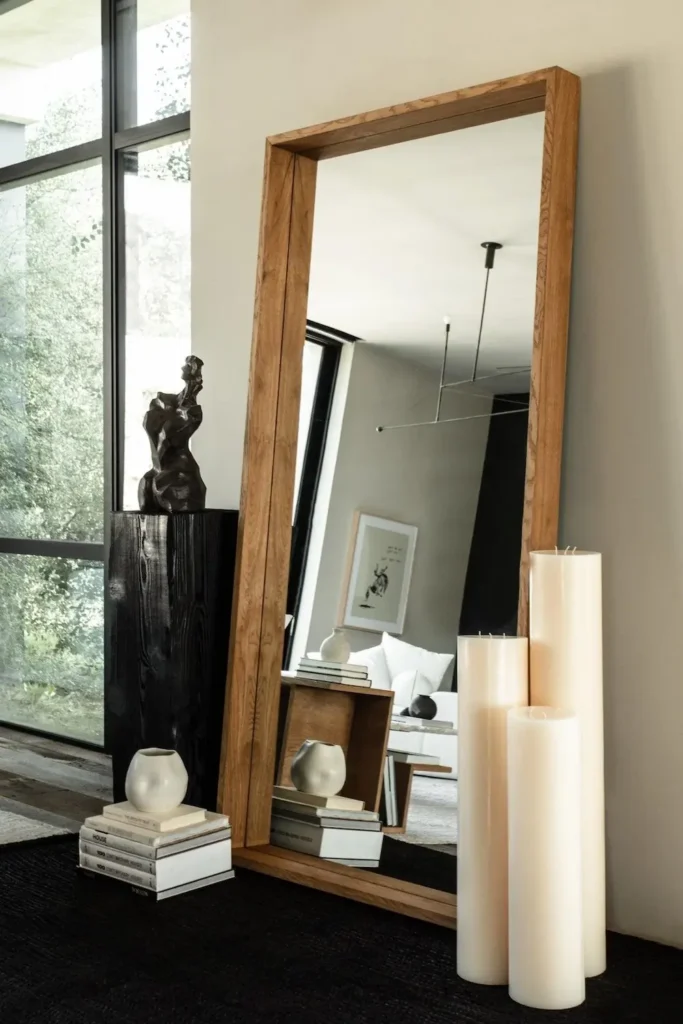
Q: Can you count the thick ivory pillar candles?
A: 3